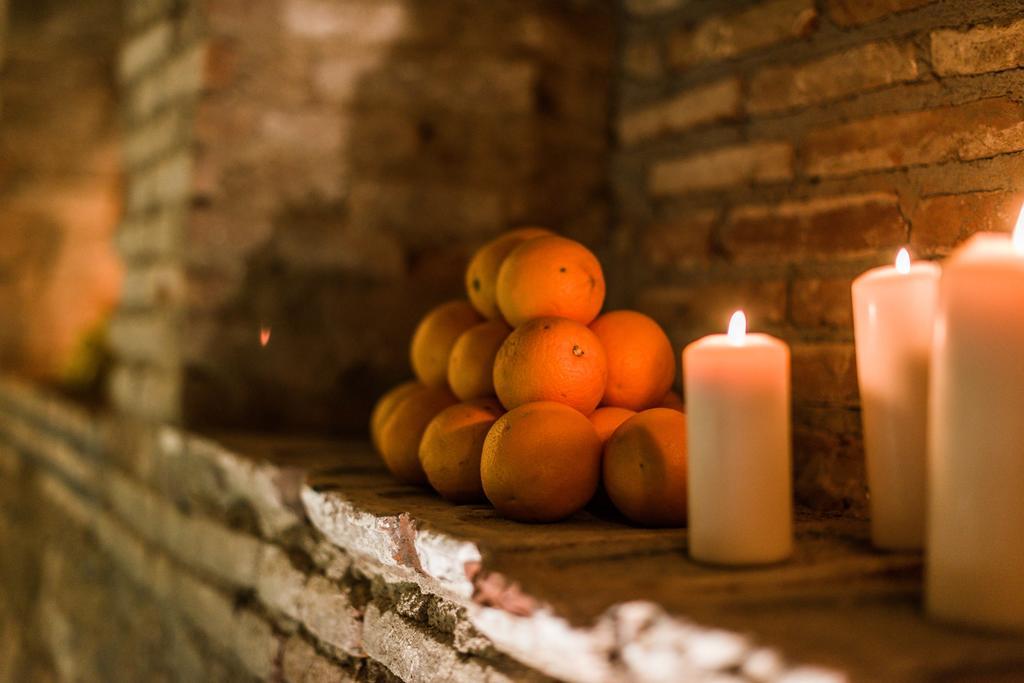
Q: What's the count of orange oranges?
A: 13